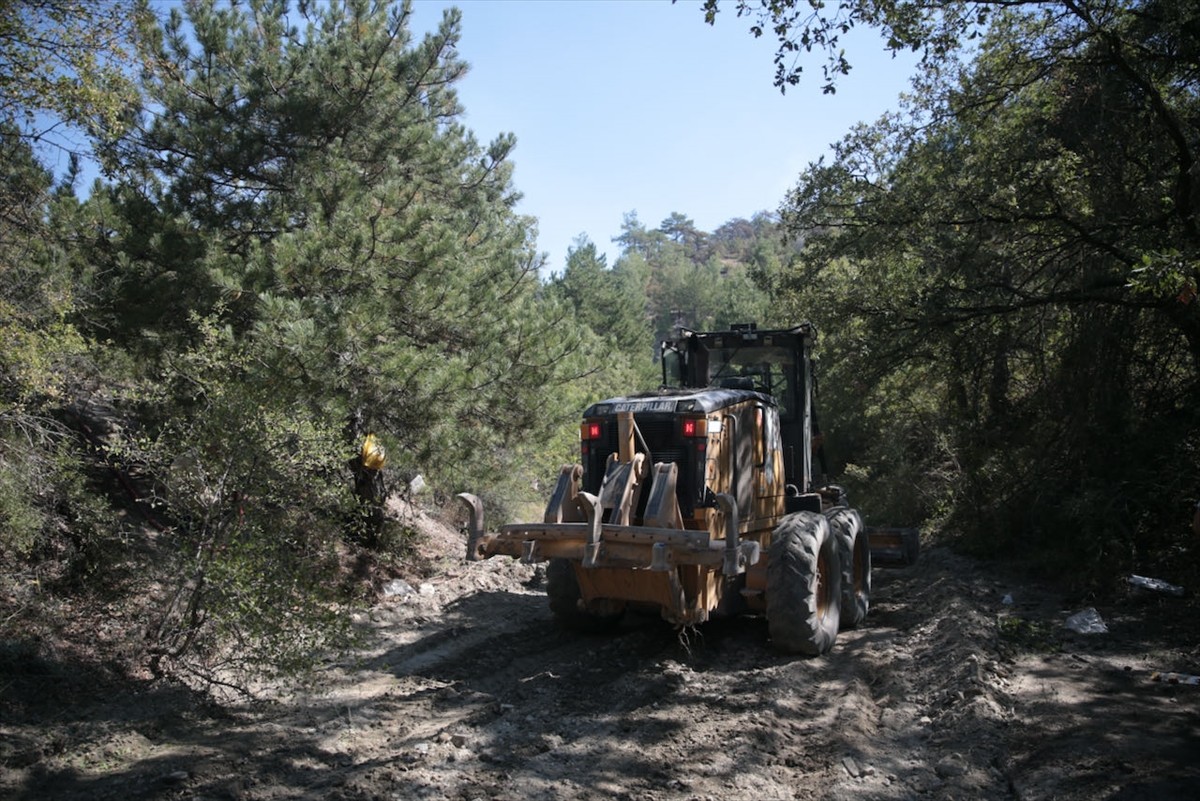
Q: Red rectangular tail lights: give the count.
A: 2